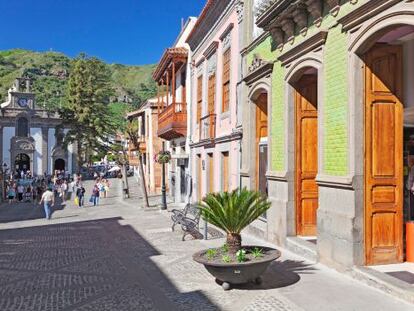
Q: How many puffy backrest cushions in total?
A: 0